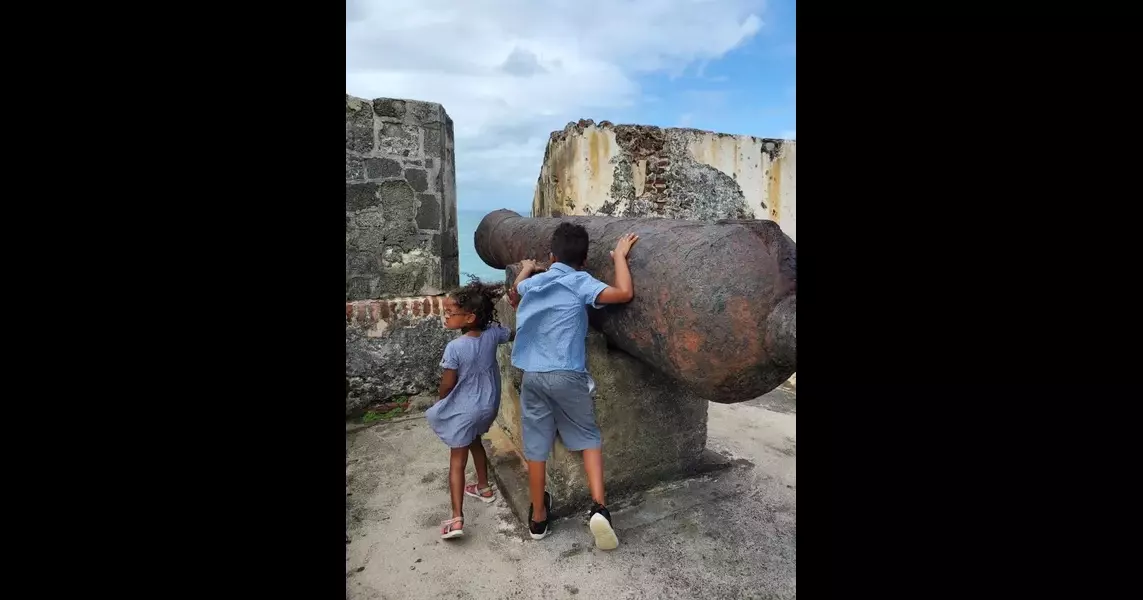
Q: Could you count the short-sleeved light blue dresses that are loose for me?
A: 1